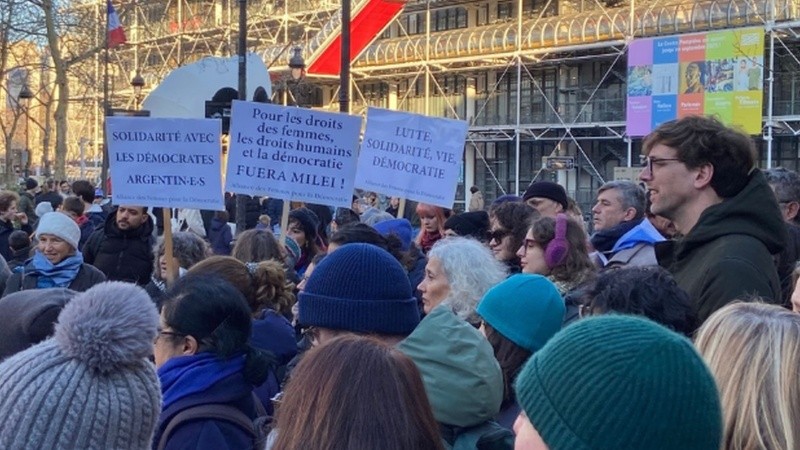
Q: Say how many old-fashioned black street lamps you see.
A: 3